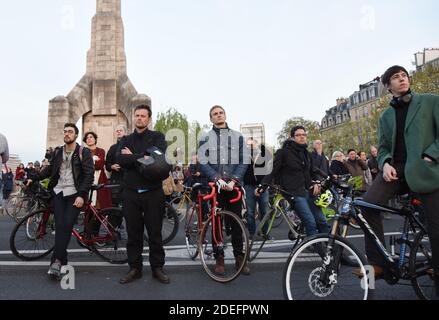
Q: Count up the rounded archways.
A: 1